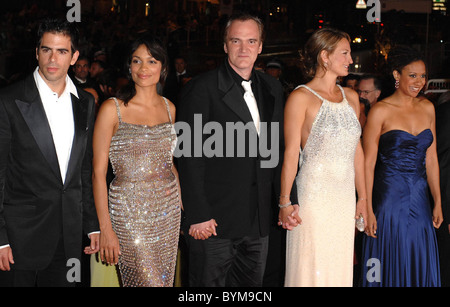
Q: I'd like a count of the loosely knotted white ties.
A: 1